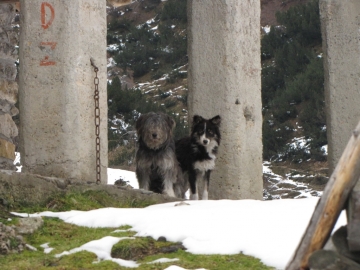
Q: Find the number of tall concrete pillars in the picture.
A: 3